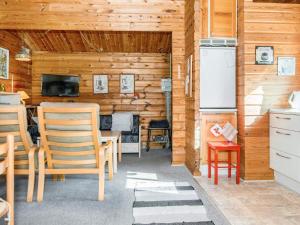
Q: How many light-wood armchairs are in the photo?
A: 2